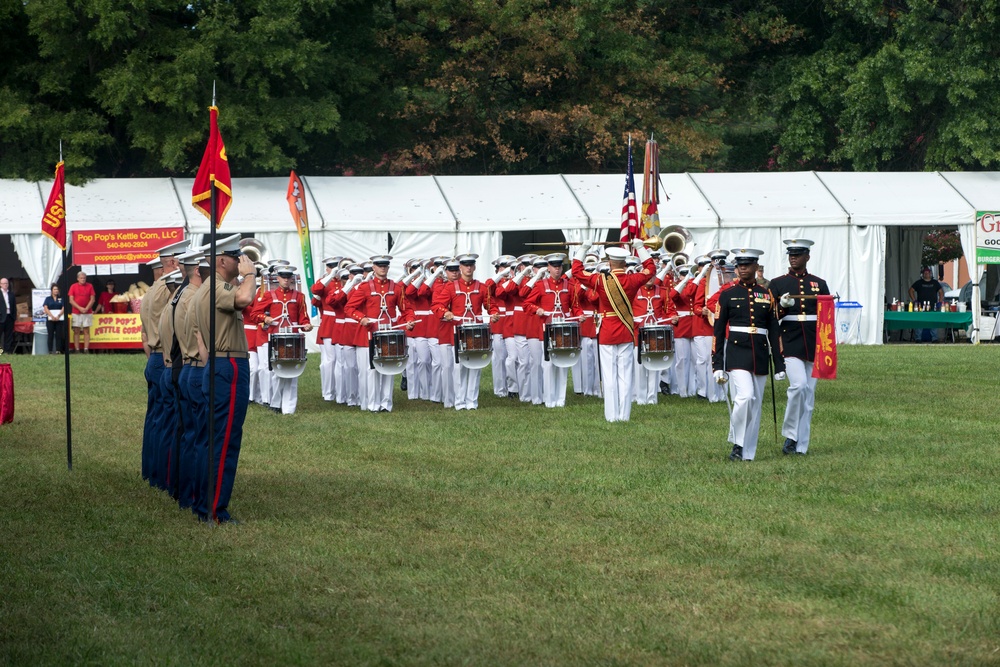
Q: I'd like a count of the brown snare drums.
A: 5